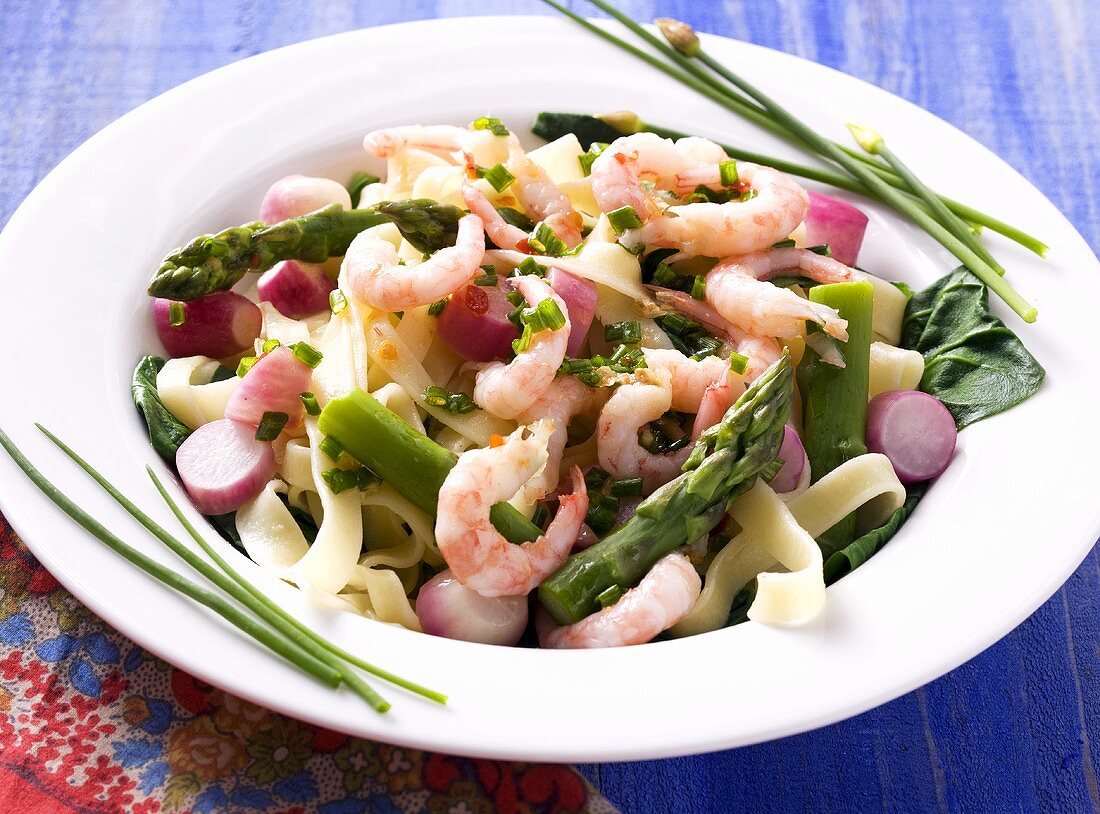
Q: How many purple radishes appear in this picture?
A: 11